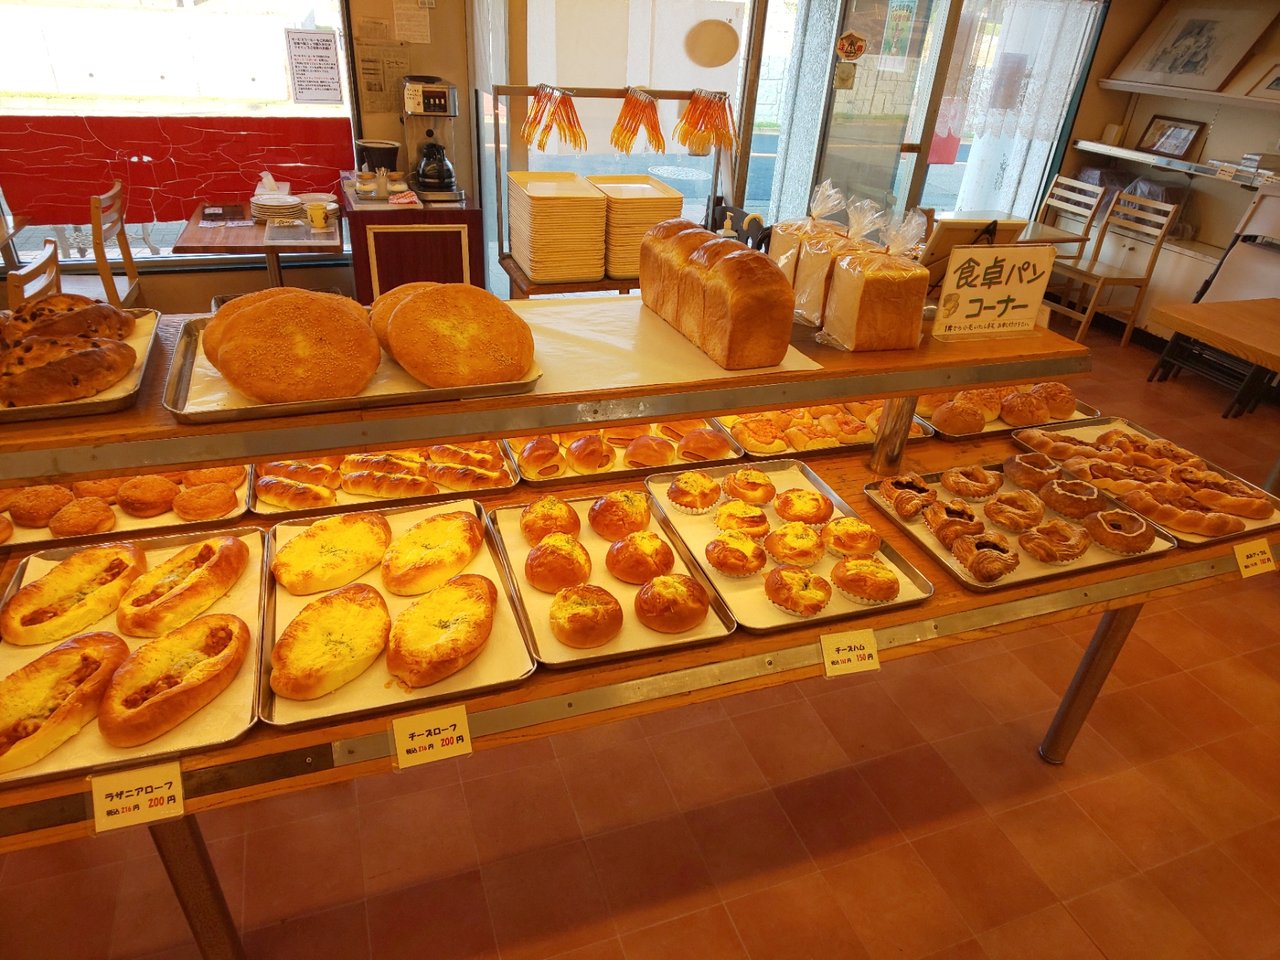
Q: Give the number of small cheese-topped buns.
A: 15